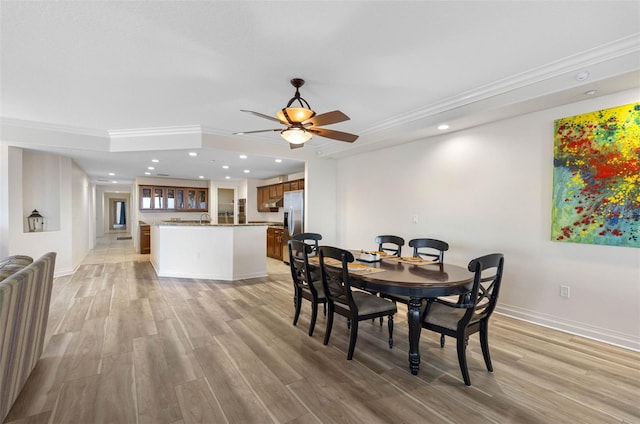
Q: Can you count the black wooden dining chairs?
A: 6